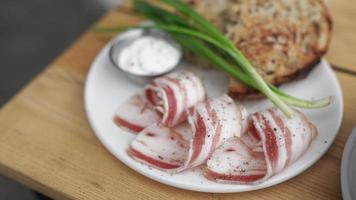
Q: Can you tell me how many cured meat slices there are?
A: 3